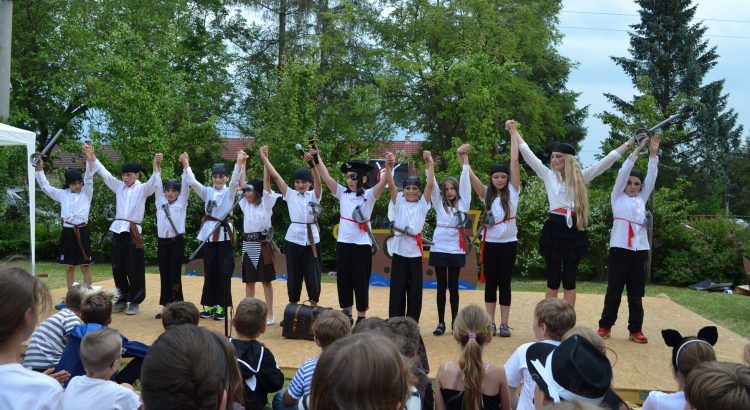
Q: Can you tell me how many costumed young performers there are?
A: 12